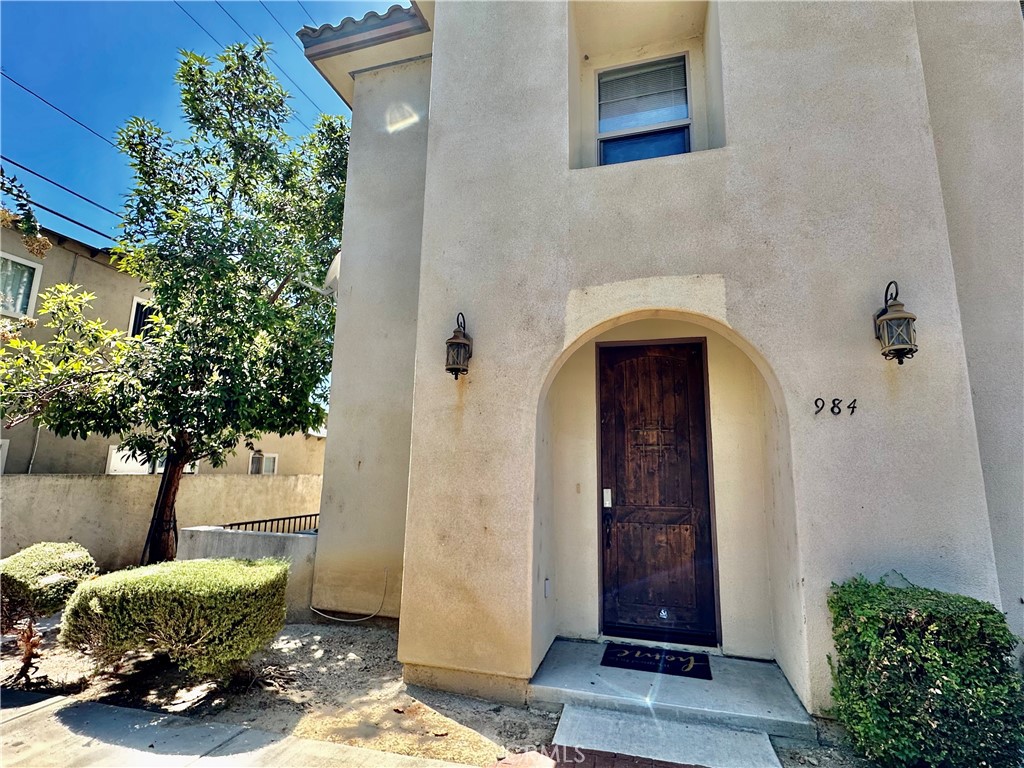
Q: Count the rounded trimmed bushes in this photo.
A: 3